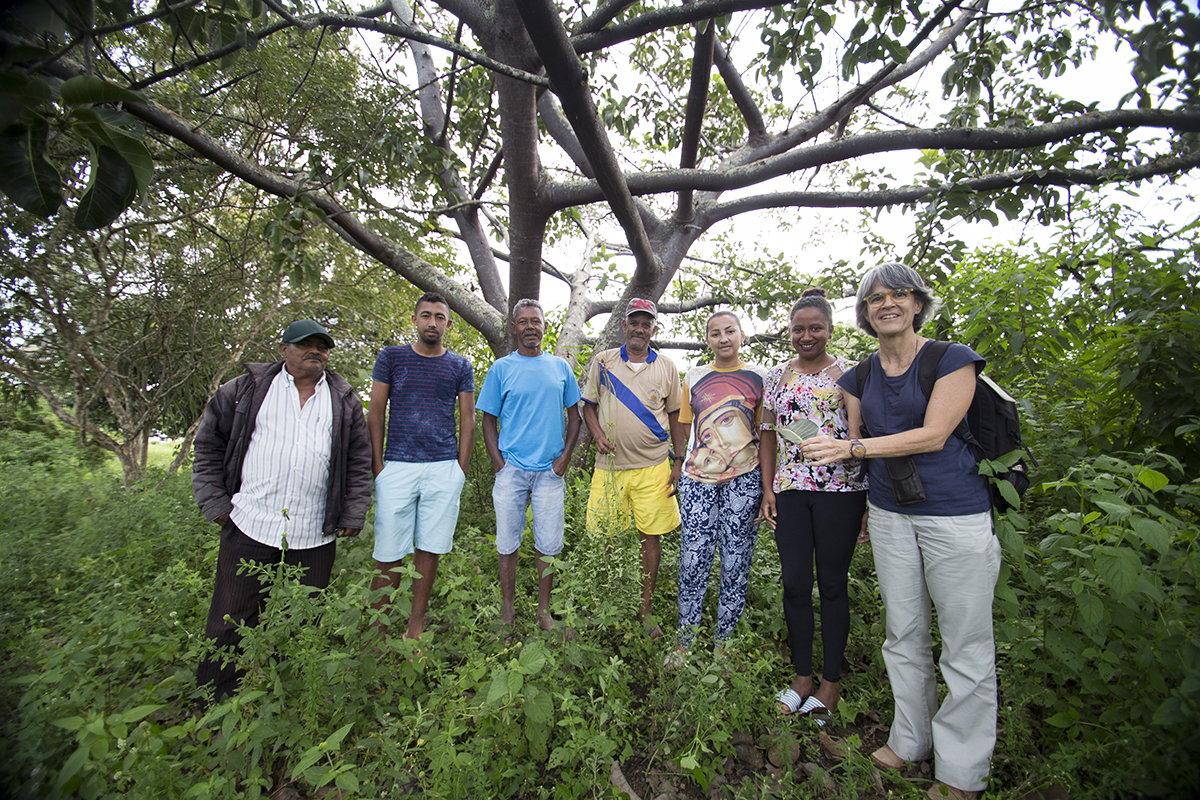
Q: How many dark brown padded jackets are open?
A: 1